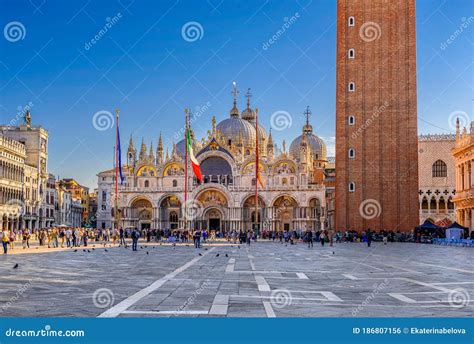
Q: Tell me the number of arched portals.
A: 5